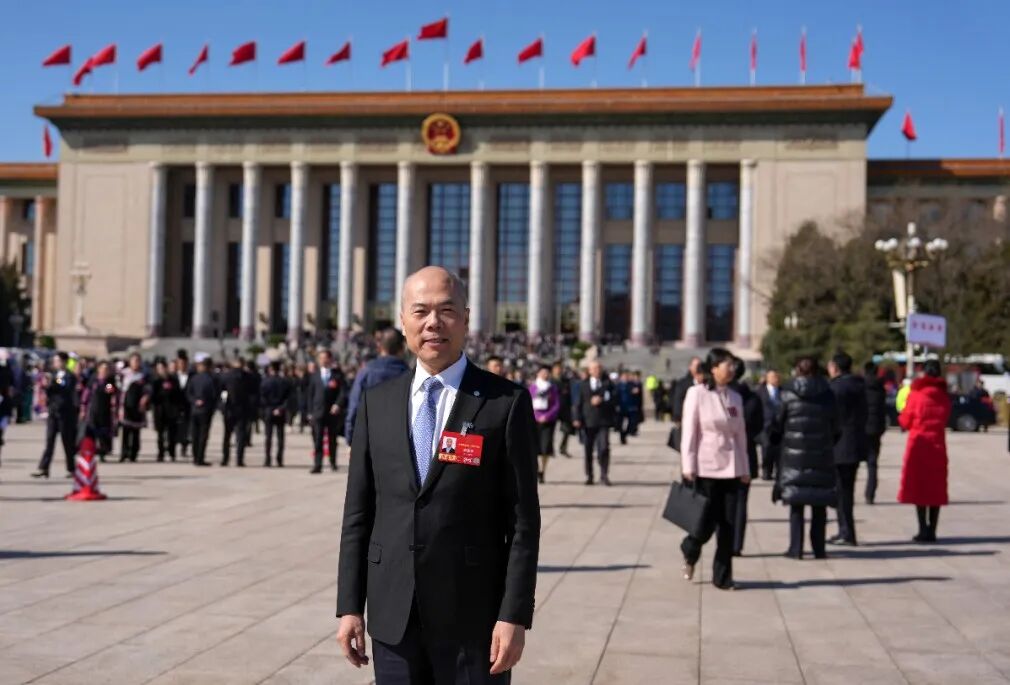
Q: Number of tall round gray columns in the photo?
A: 12